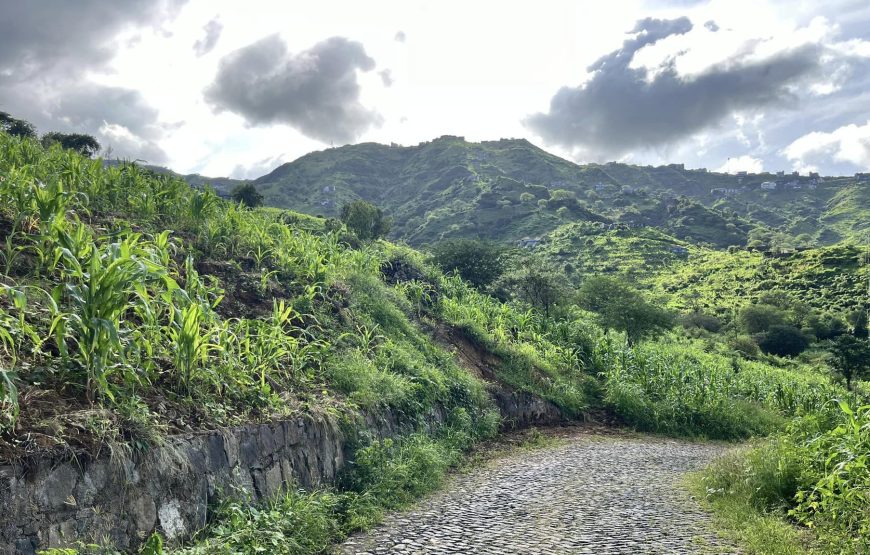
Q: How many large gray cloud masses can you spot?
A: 3